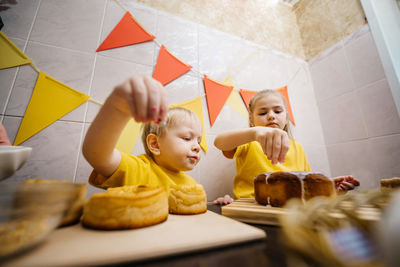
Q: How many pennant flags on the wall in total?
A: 10